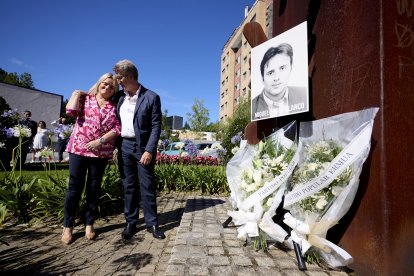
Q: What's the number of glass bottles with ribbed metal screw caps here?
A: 0